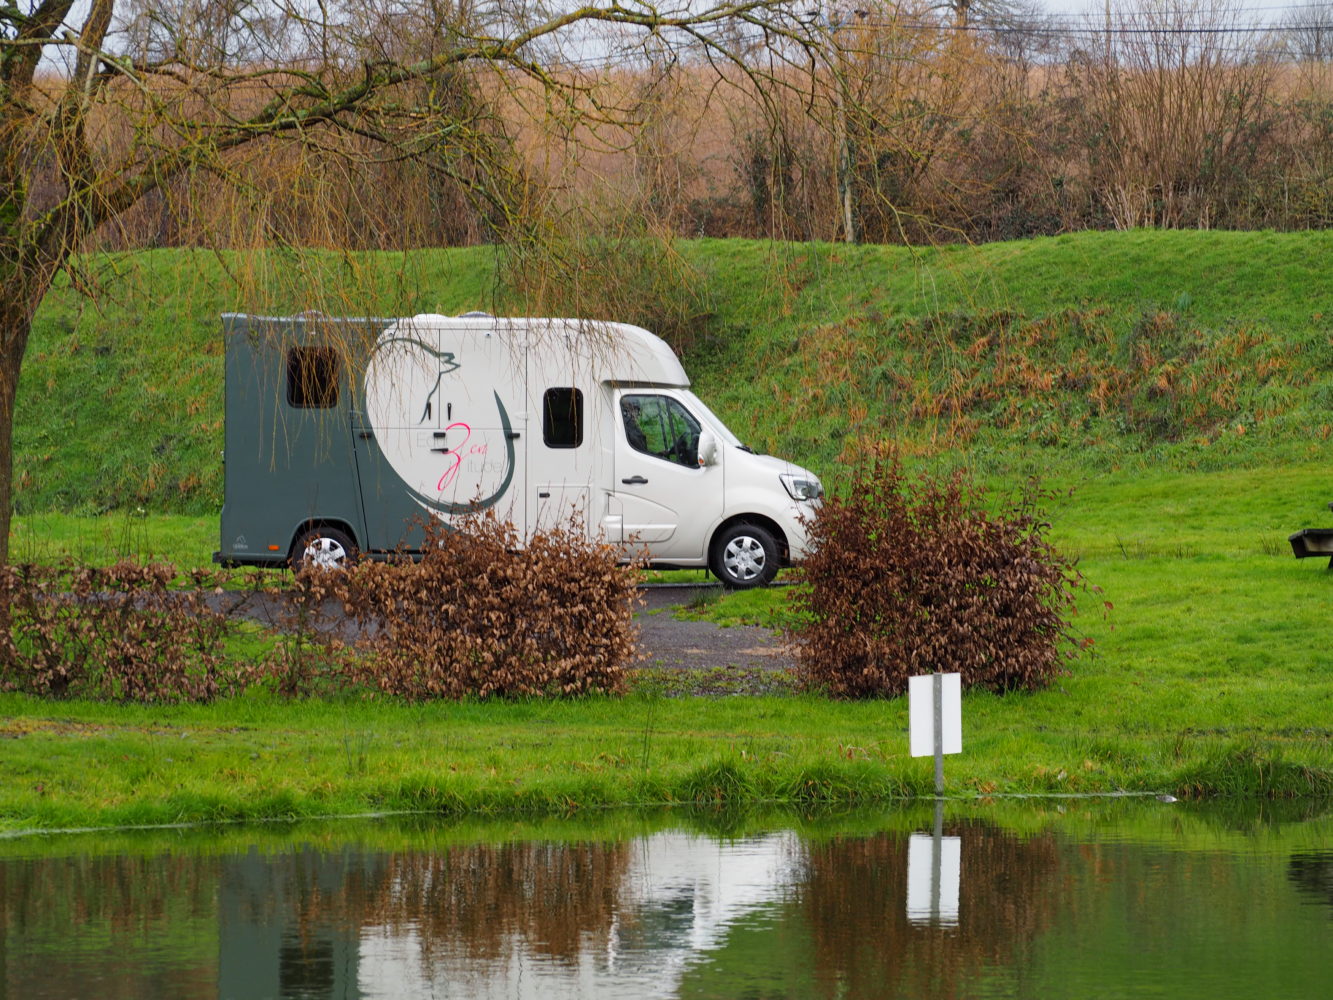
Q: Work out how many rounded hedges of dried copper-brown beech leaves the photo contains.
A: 2